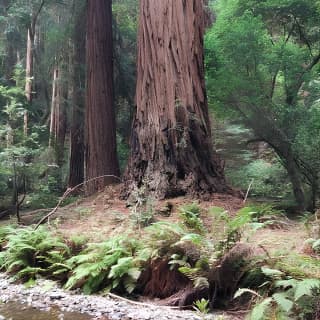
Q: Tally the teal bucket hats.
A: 0